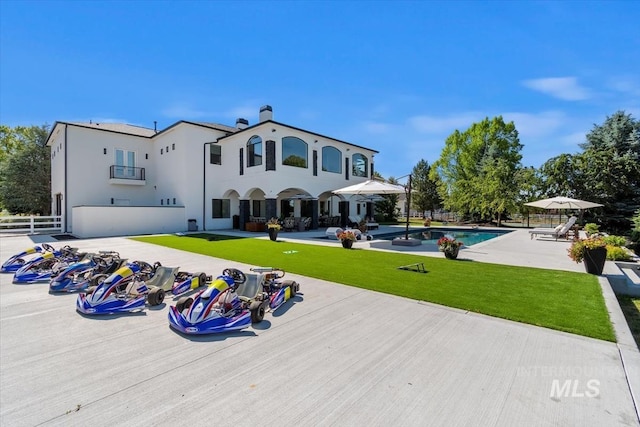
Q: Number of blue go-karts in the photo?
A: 5